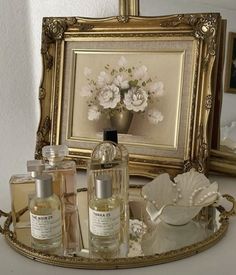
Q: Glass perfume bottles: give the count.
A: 5